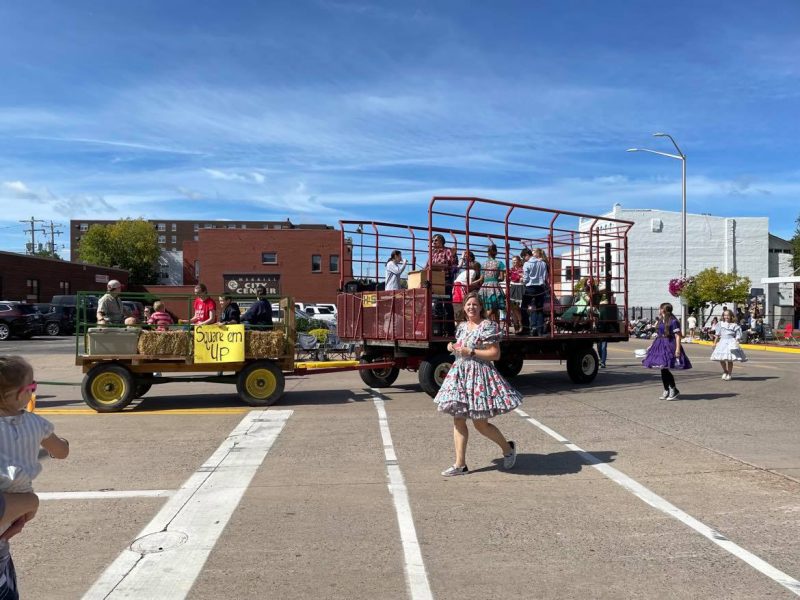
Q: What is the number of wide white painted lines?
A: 1